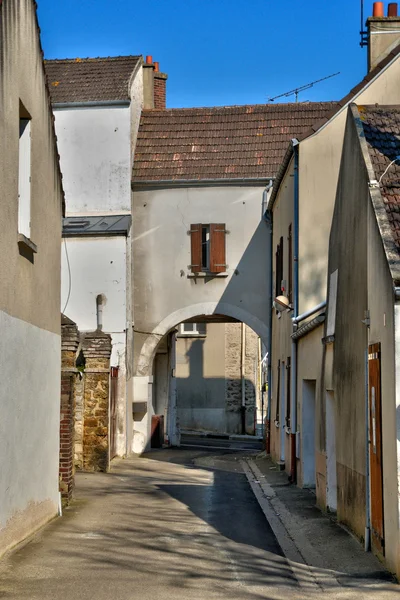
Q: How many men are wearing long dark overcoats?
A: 0